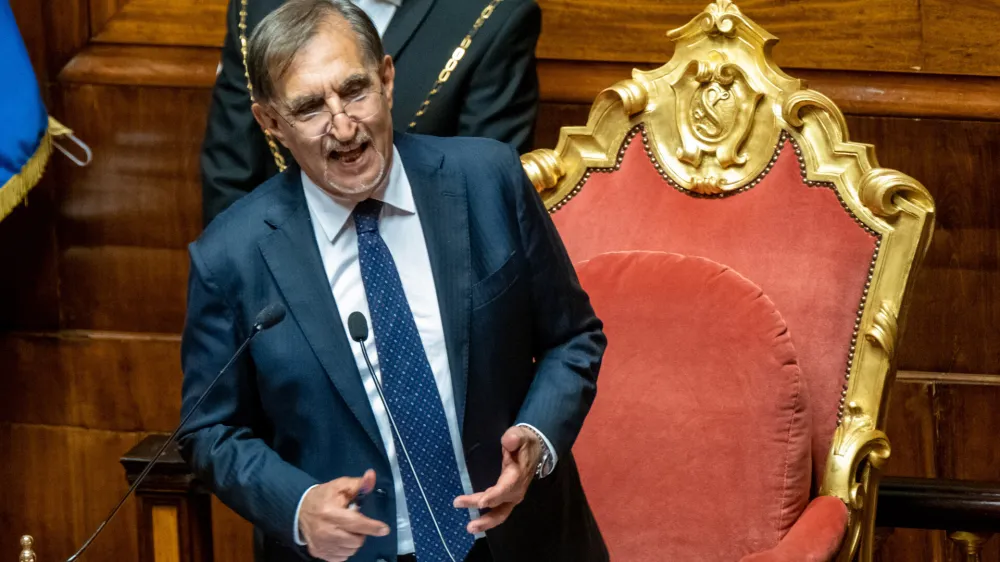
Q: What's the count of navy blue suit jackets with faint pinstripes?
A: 1